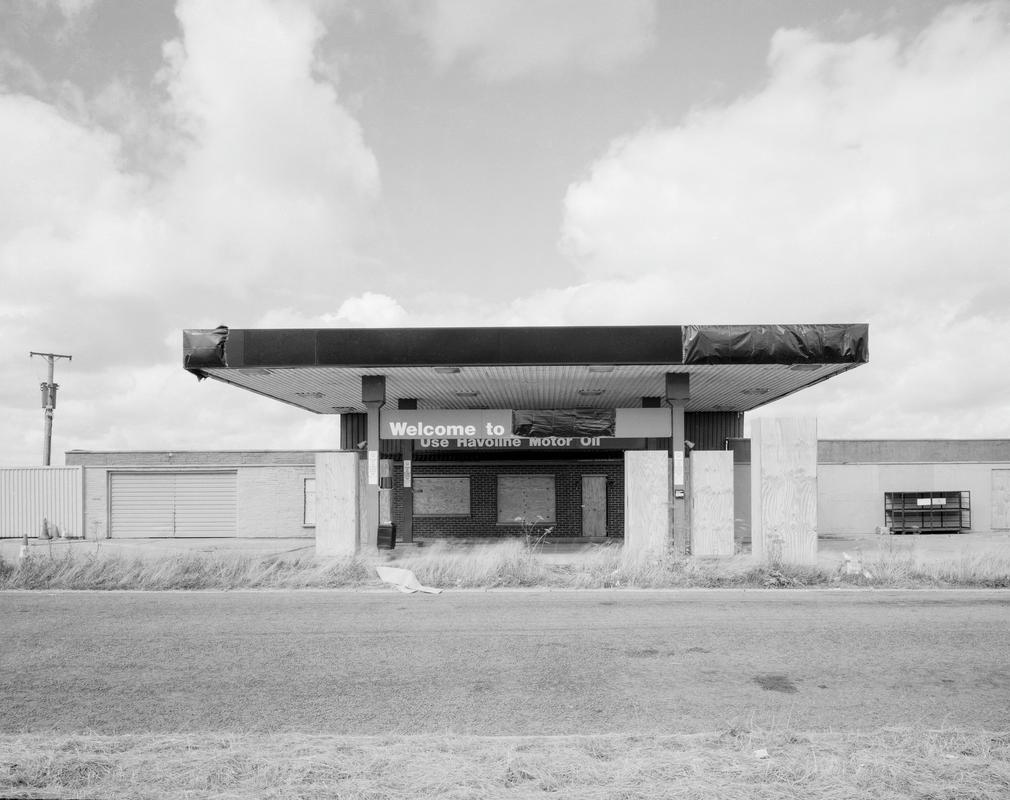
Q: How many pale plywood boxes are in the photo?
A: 4